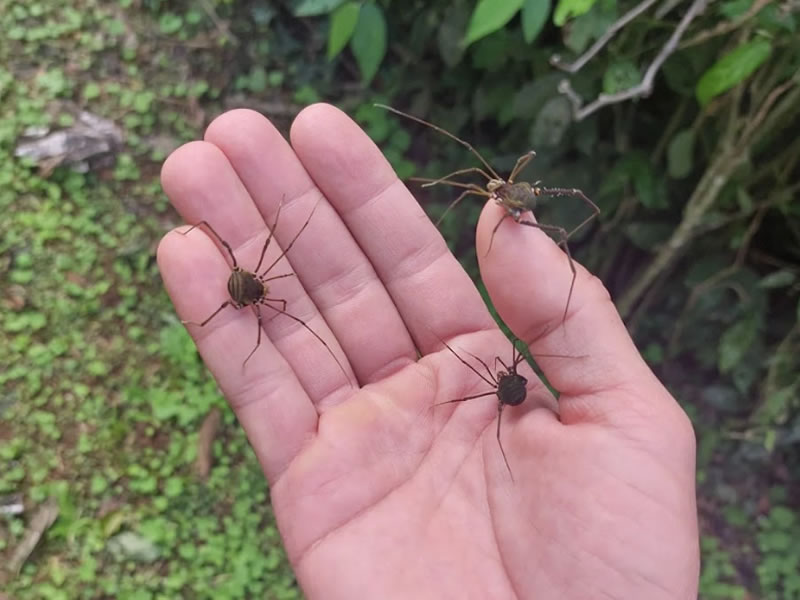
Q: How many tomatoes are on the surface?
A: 0